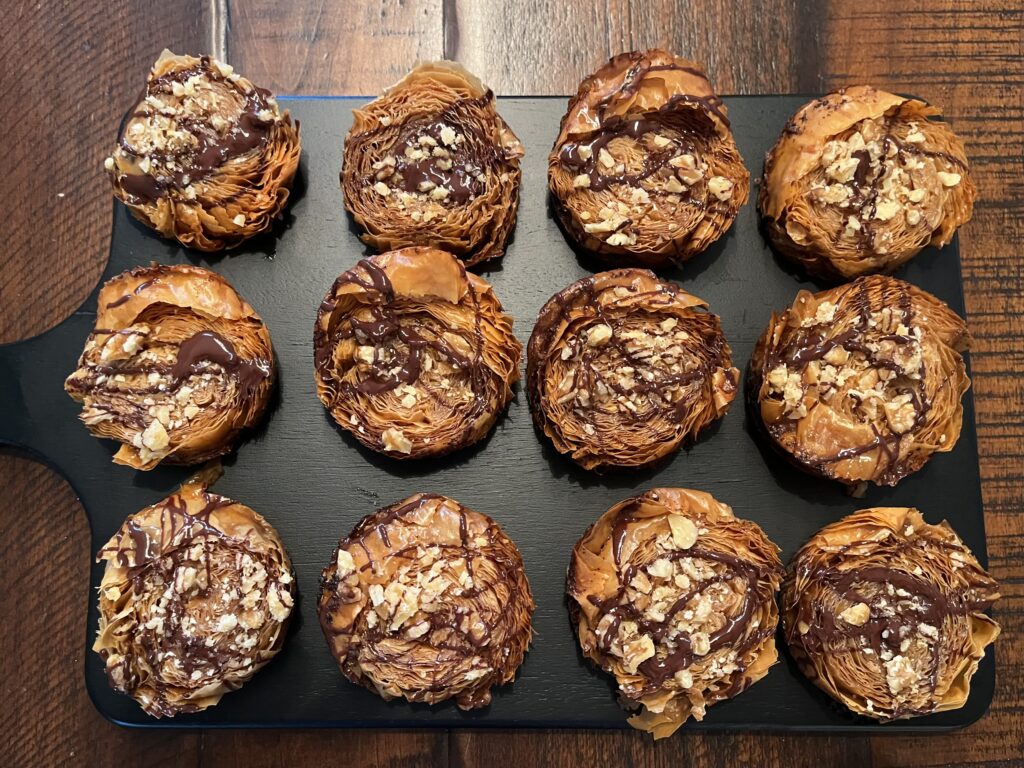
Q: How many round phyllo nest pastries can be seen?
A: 12